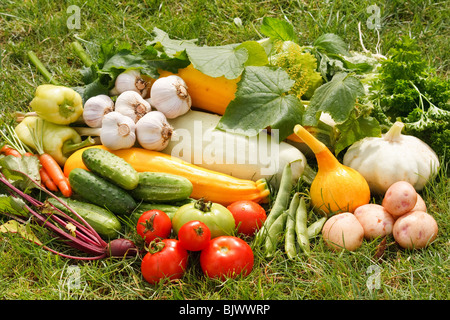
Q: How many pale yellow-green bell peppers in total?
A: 2